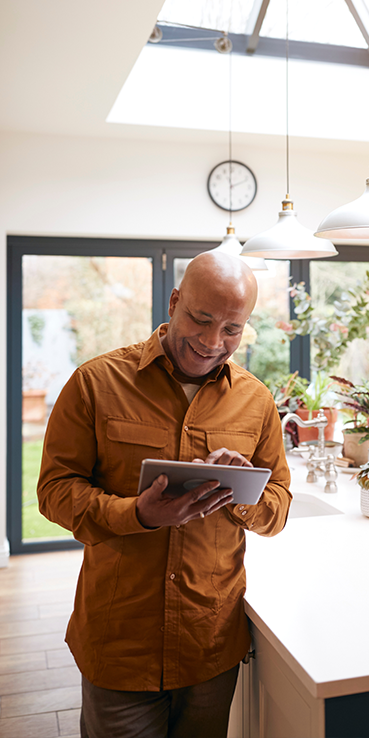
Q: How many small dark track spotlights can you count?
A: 2